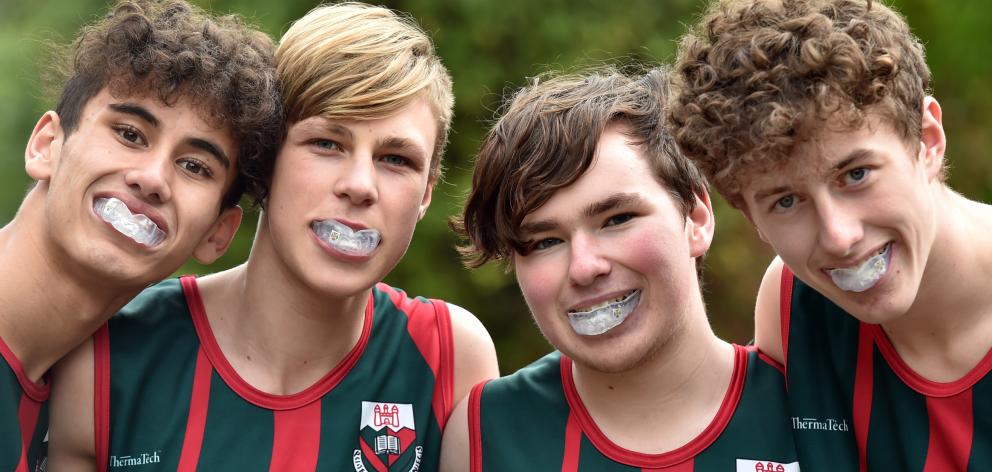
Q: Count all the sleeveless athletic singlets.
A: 4